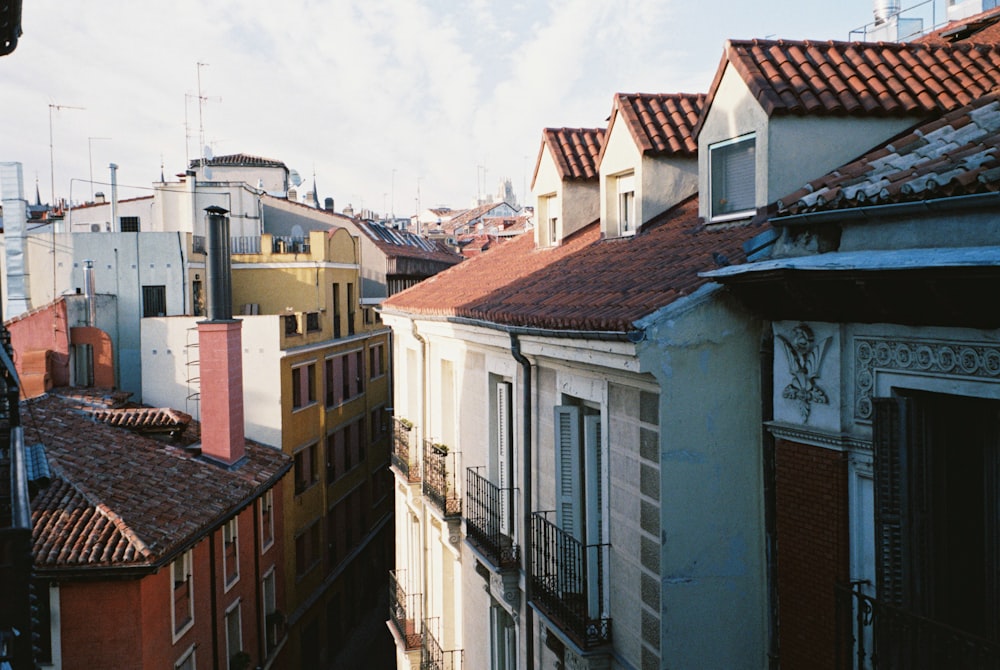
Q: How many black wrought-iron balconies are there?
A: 7